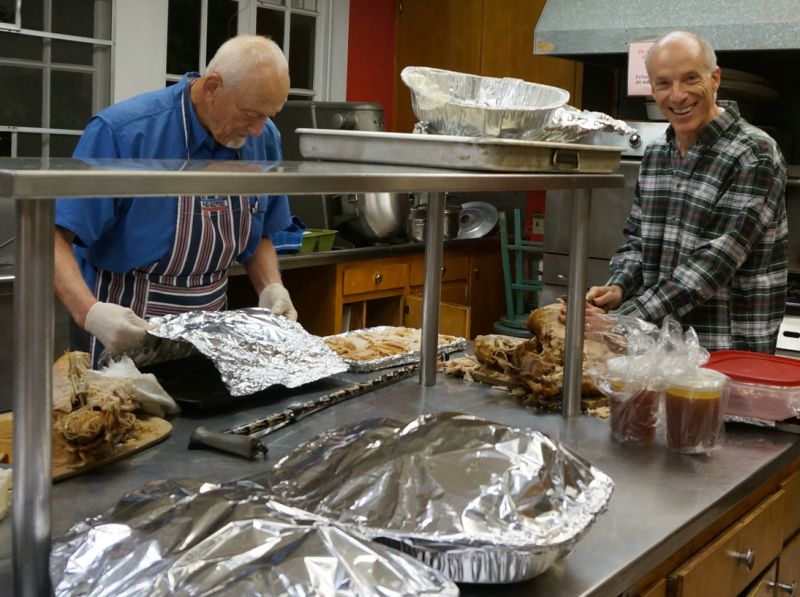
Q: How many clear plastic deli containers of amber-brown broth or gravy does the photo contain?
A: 2